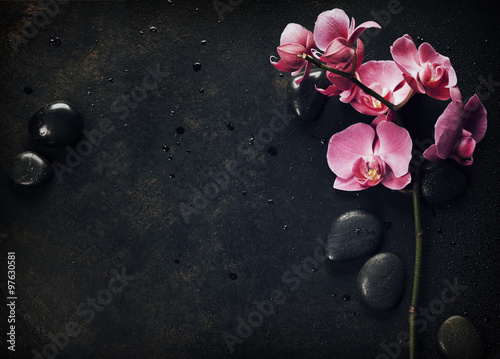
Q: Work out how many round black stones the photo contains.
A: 7